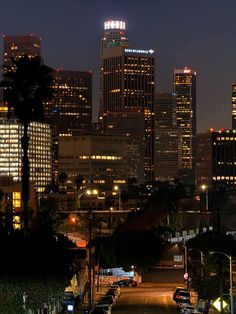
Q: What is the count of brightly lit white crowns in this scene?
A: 1